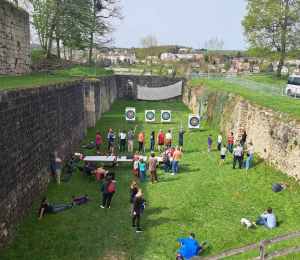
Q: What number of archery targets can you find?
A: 4